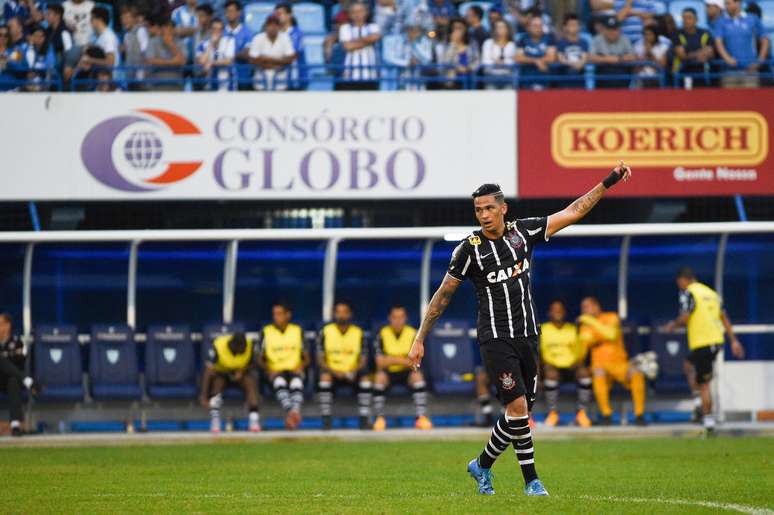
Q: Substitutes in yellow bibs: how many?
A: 6